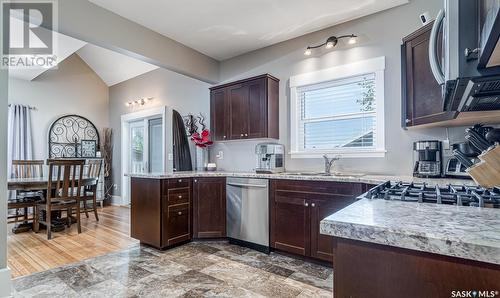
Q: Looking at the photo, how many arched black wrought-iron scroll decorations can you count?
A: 1